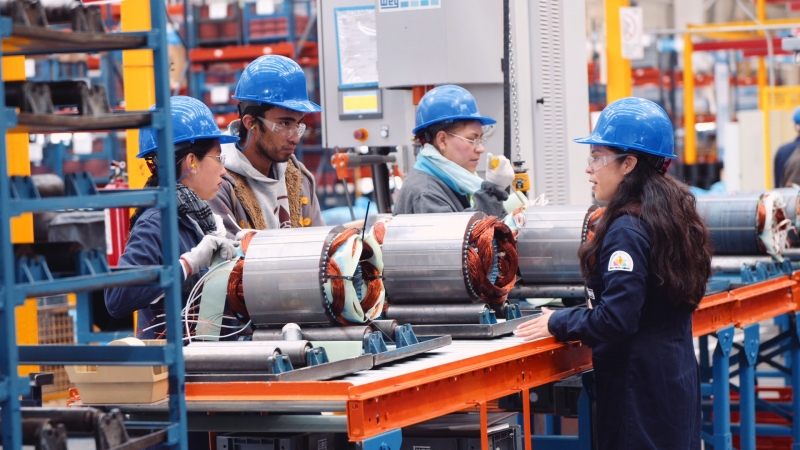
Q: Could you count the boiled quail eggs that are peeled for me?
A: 0